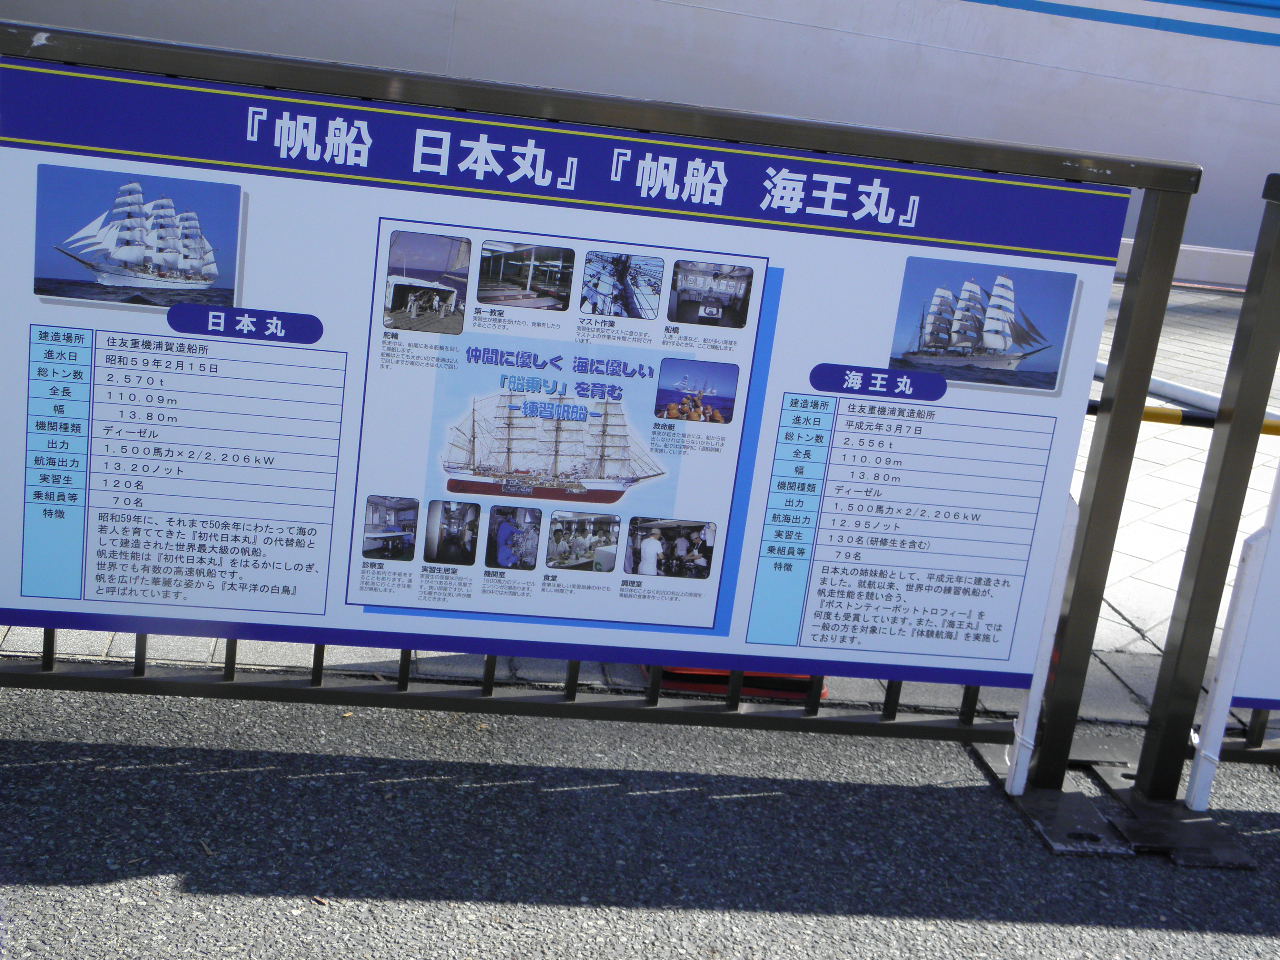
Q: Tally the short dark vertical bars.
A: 13